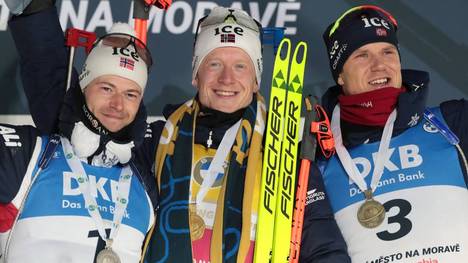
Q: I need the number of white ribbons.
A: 3